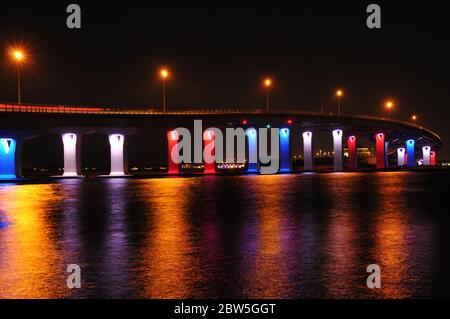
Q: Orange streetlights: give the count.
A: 6